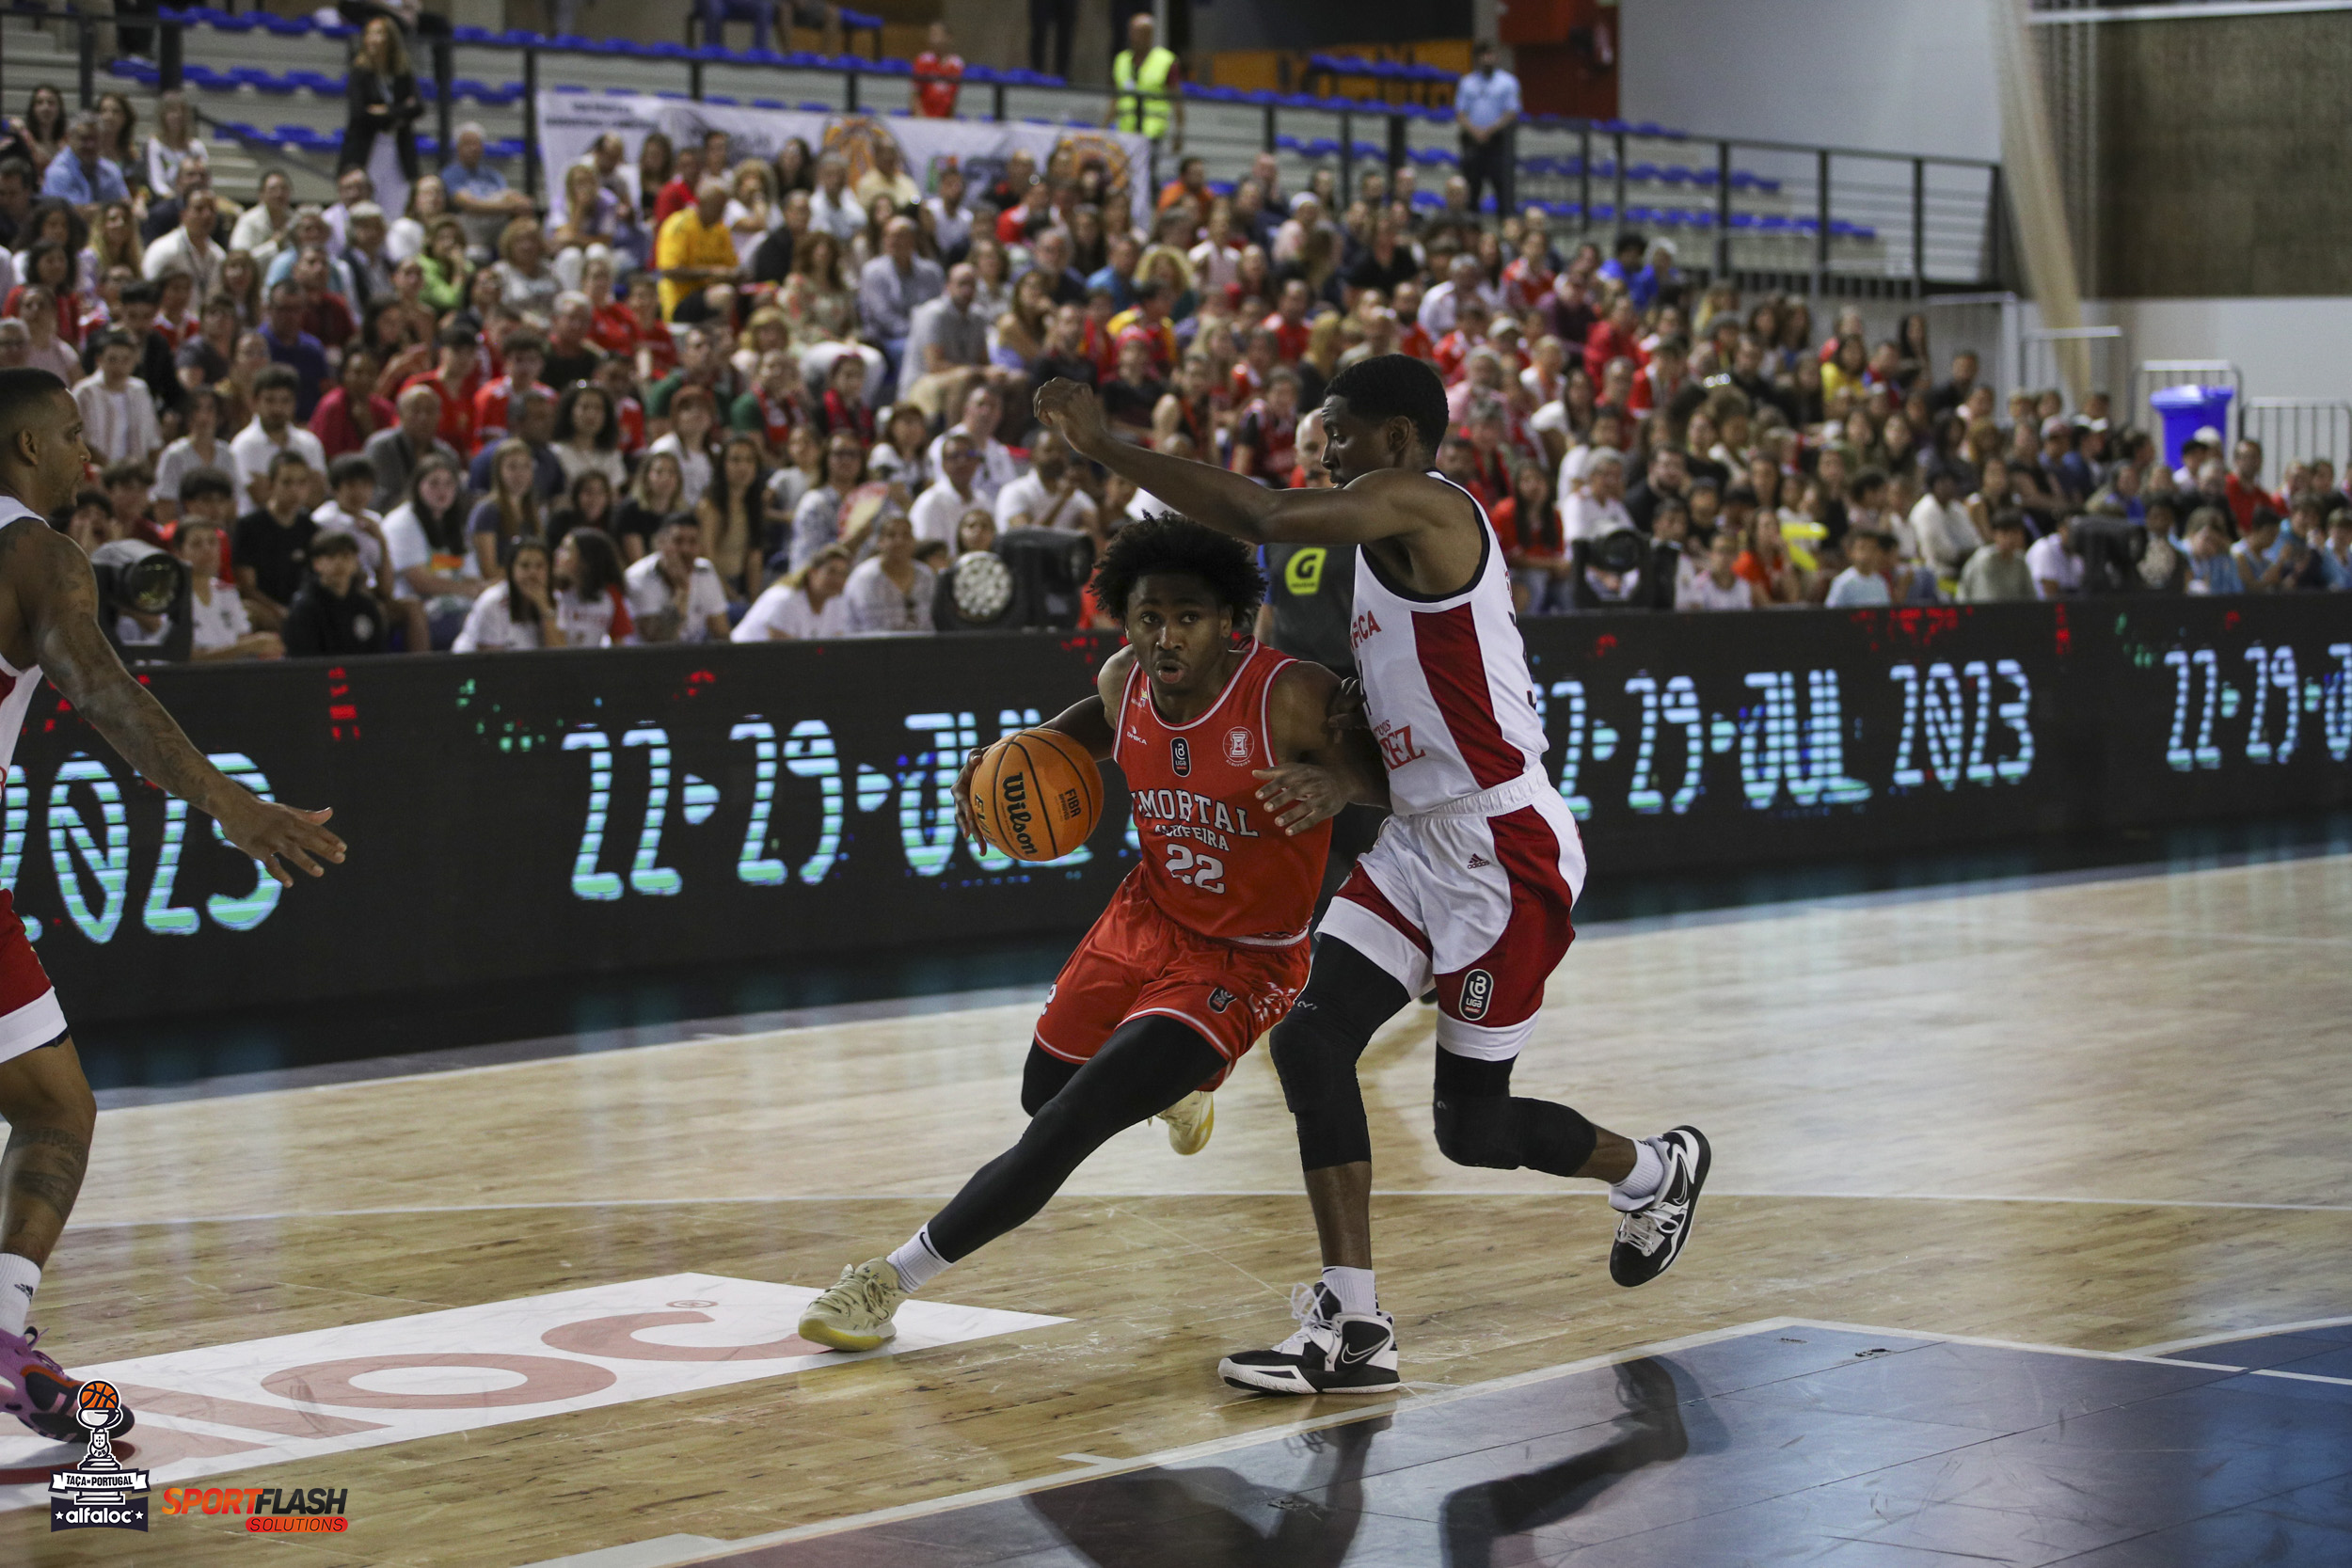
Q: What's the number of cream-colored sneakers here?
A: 2